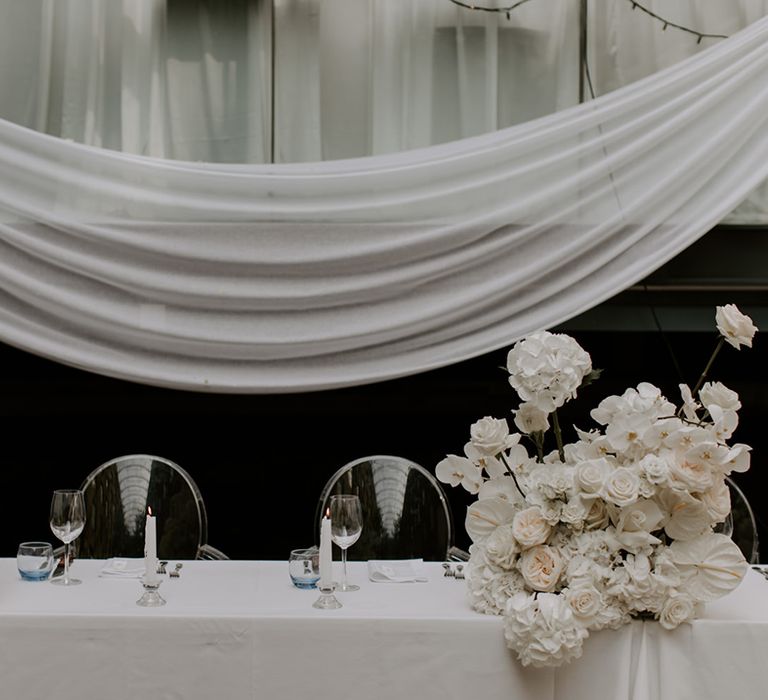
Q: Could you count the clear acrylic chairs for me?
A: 3